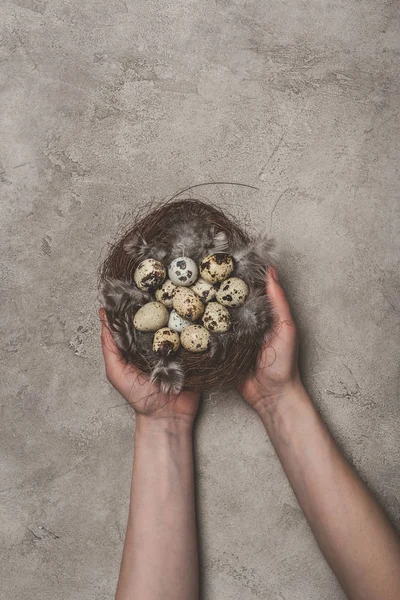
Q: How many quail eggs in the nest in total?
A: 12